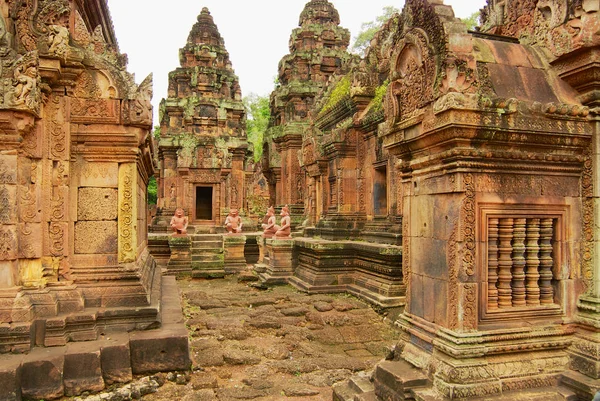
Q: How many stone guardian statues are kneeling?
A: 4